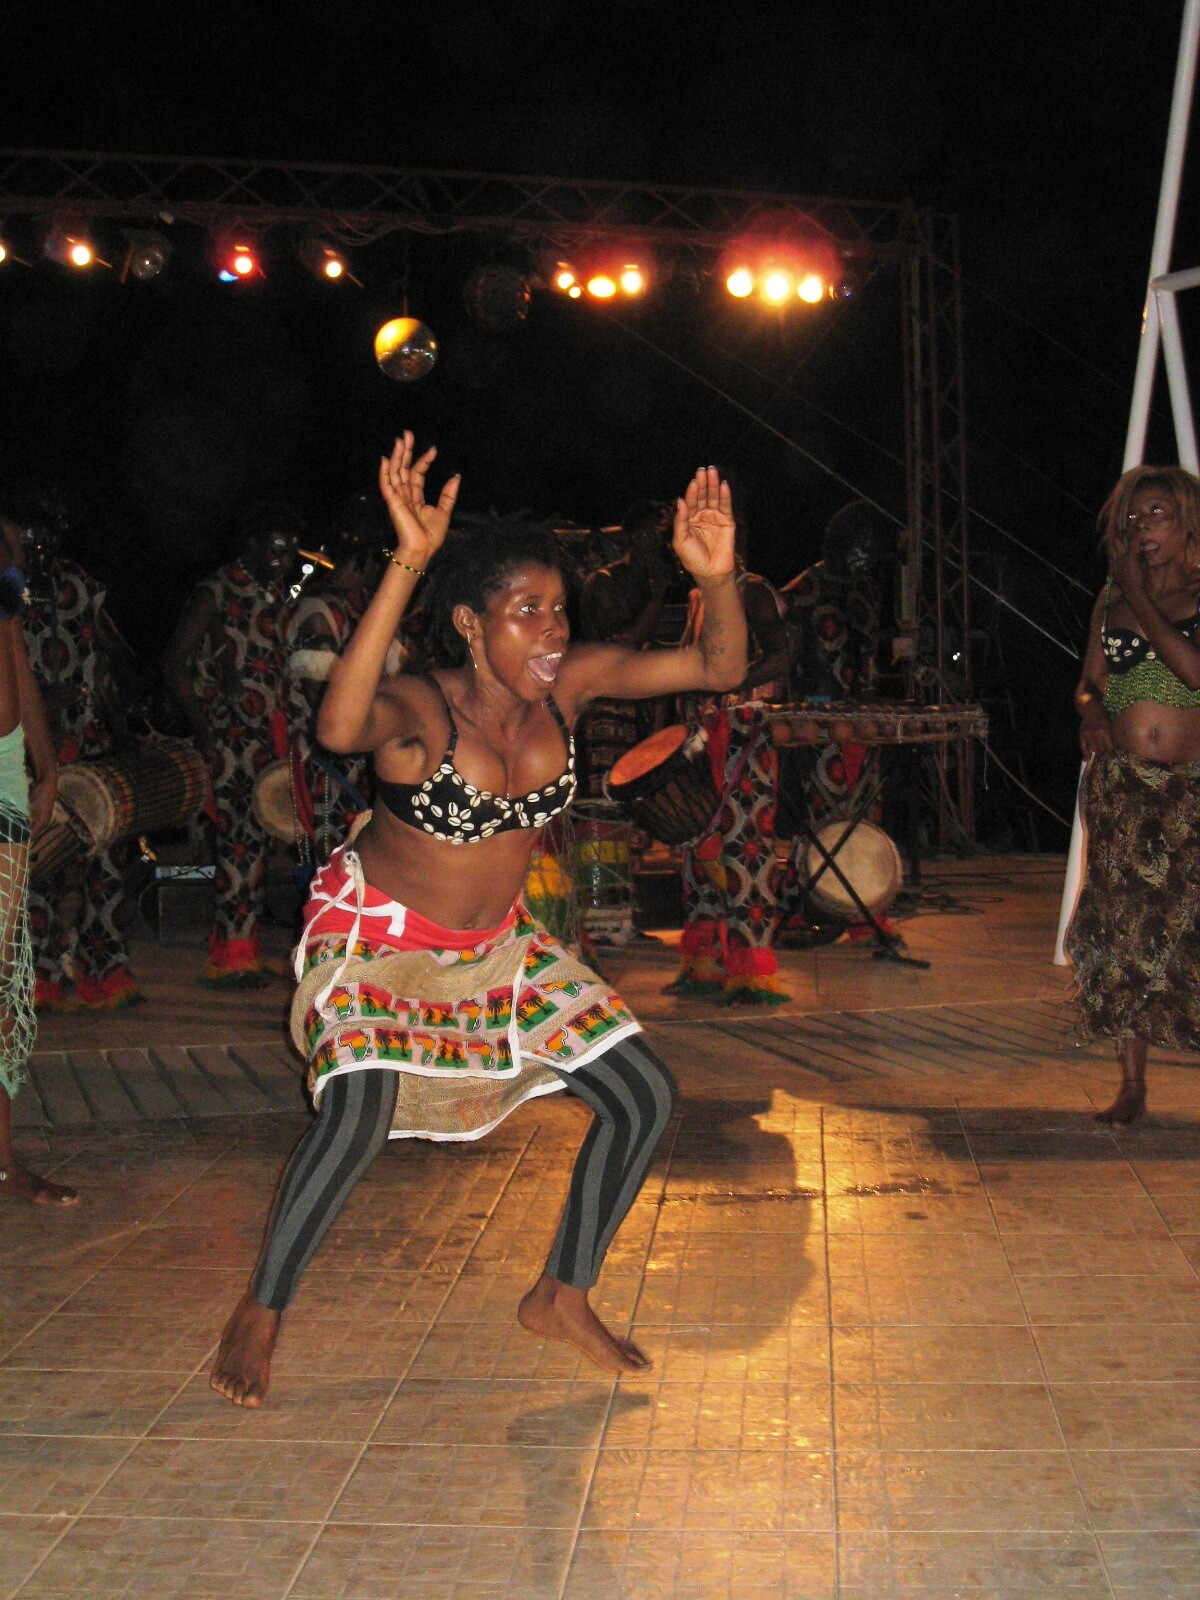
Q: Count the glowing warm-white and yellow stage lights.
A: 11